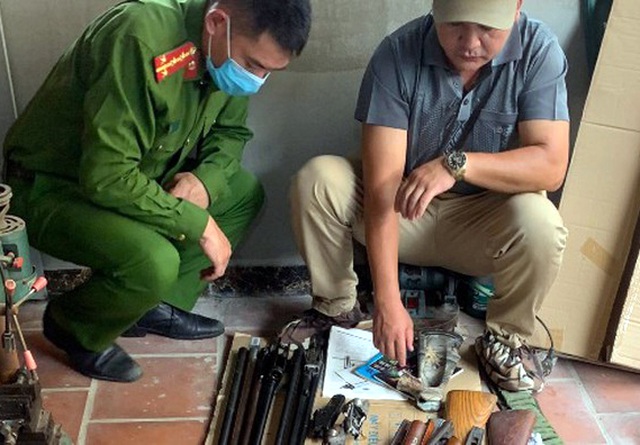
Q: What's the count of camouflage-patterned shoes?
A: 2